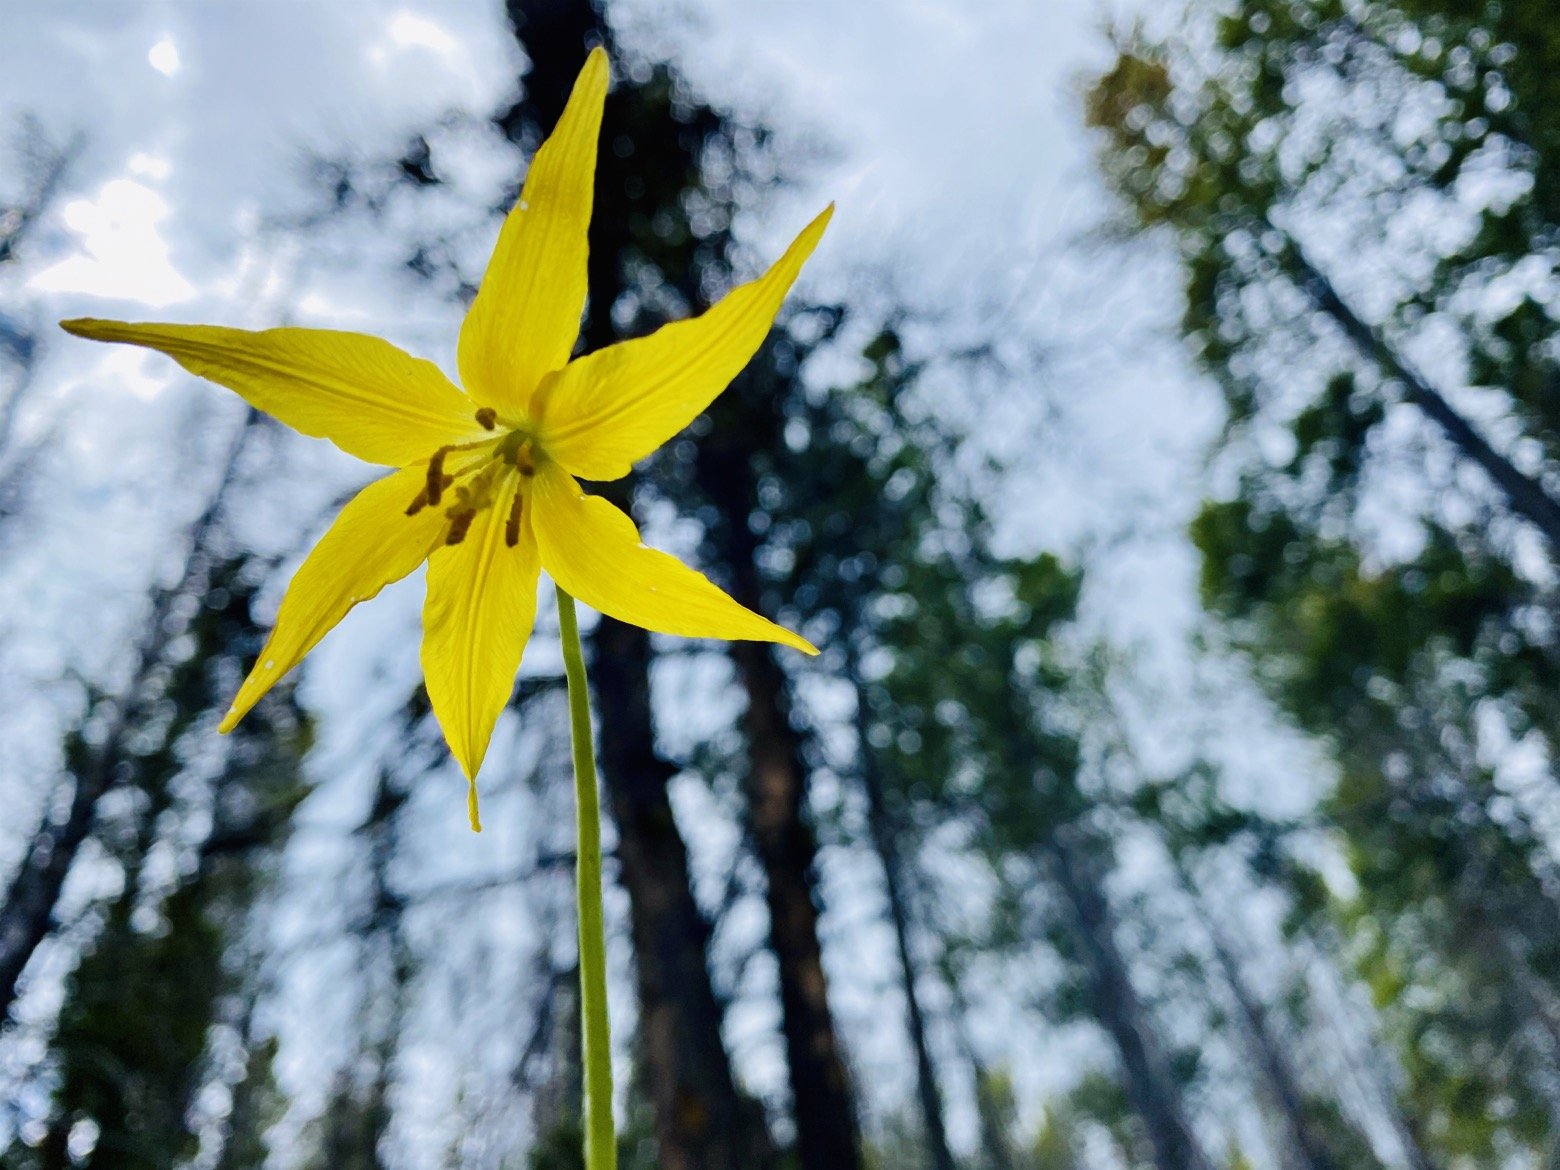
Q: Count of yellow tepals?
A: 6